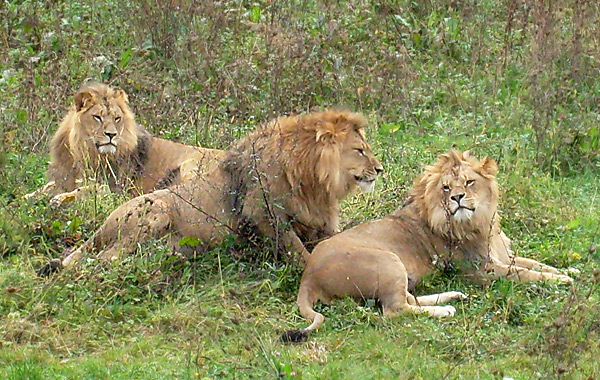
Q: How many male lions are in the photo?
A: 3